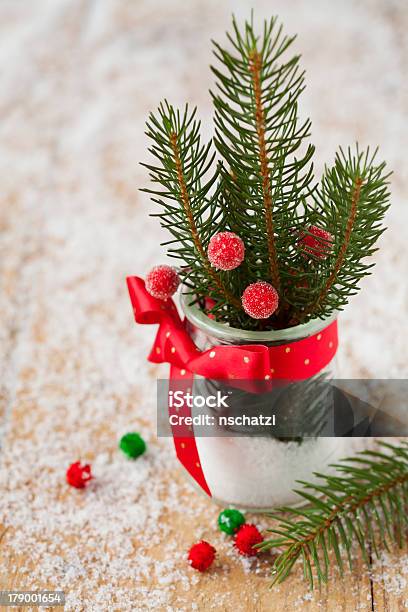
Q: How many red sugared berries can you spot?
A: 4